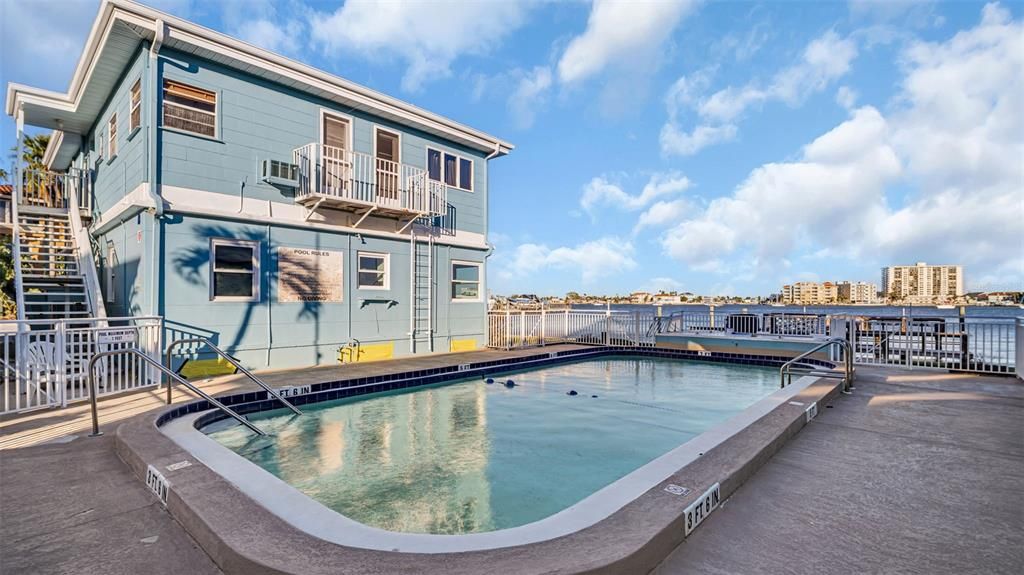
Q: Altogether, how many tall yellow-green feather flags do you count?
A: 0